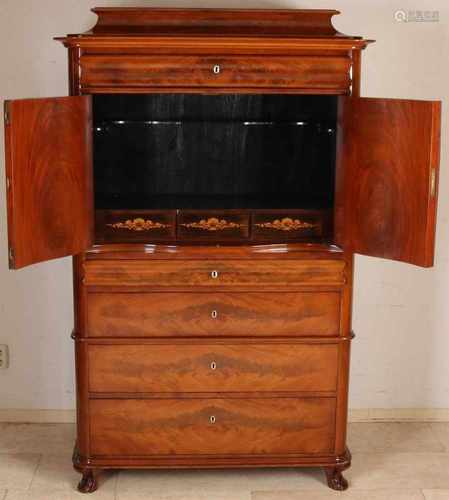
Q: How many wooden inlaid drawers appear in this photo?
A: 3